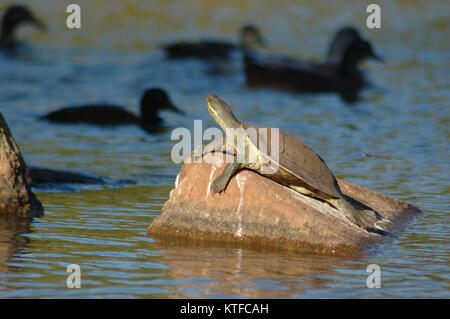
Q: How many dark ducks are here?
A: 5